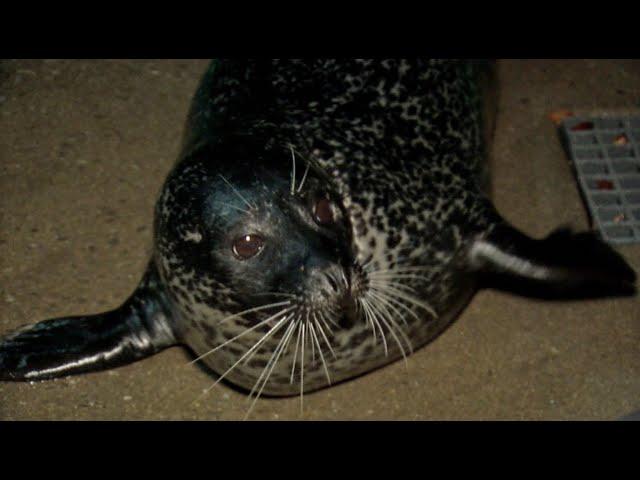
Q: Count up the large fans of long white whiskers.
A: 2